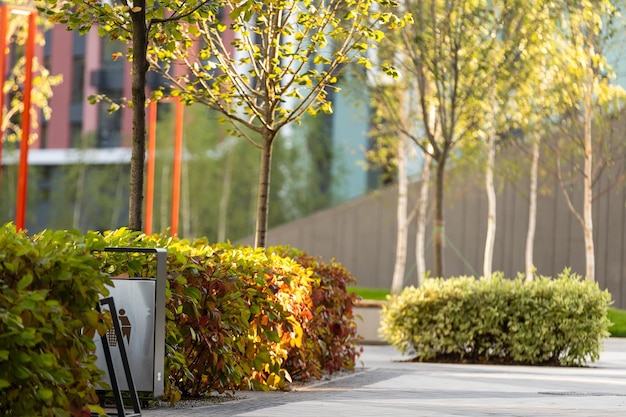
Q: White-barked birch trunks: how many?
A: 5